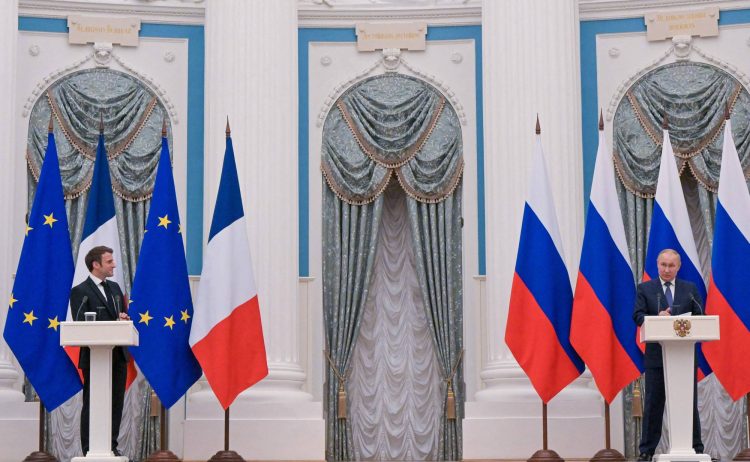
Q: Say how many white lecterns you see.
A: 2